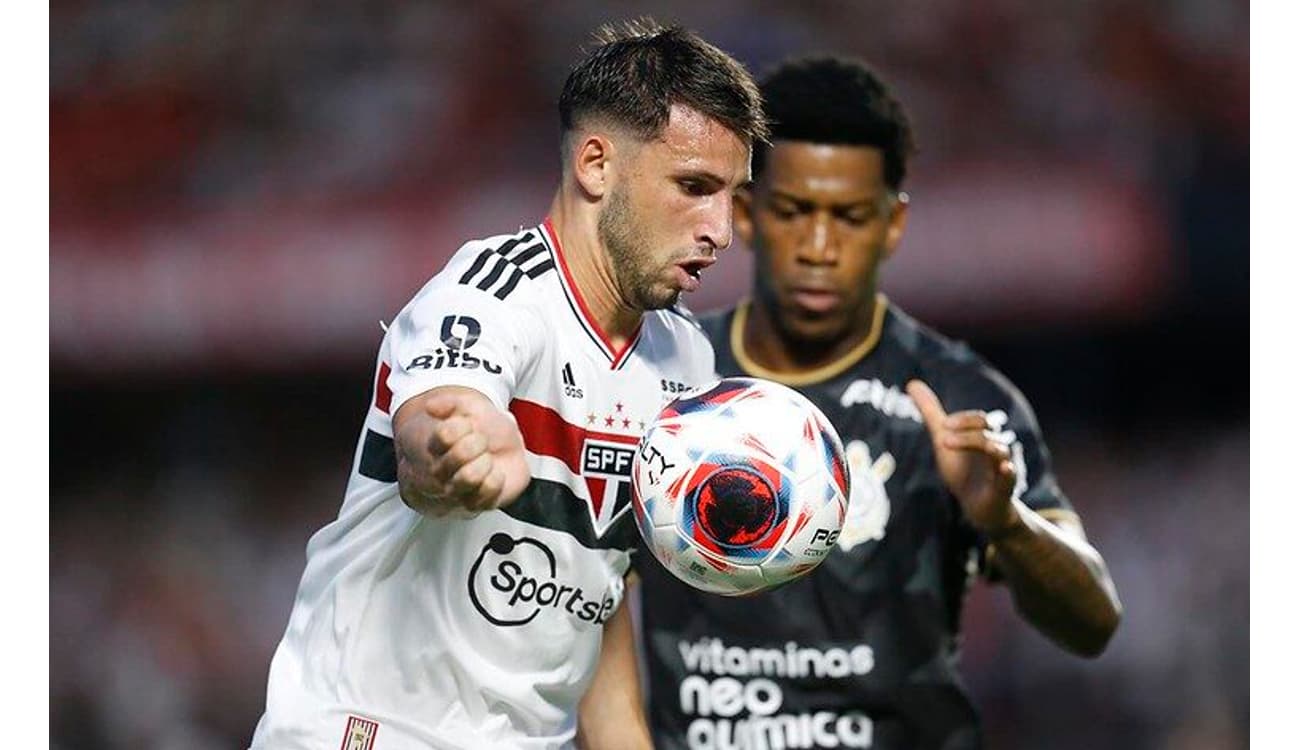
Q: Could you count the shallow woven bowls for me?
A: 0